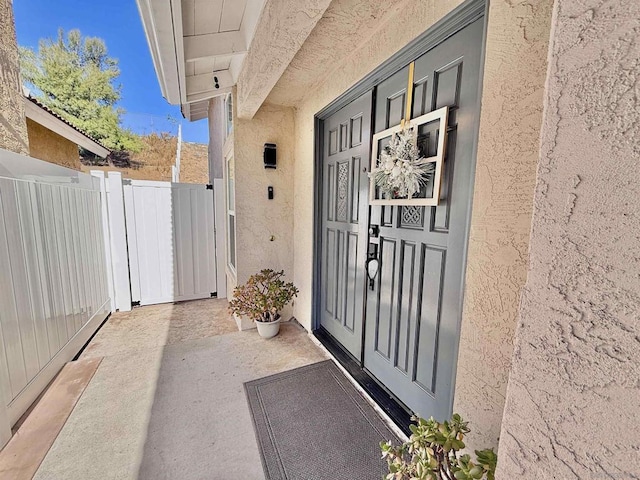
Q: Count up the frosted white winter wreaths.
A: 1